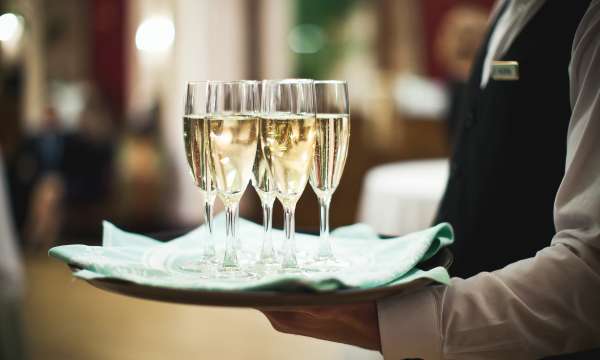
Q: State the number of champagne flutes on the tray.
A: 5